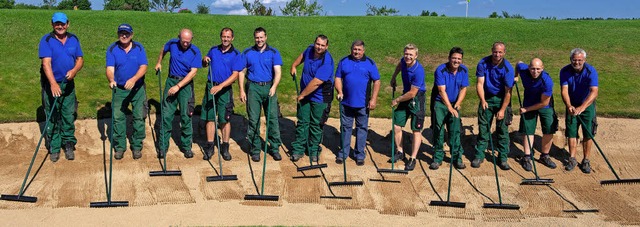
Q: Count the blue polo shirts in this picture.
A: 12